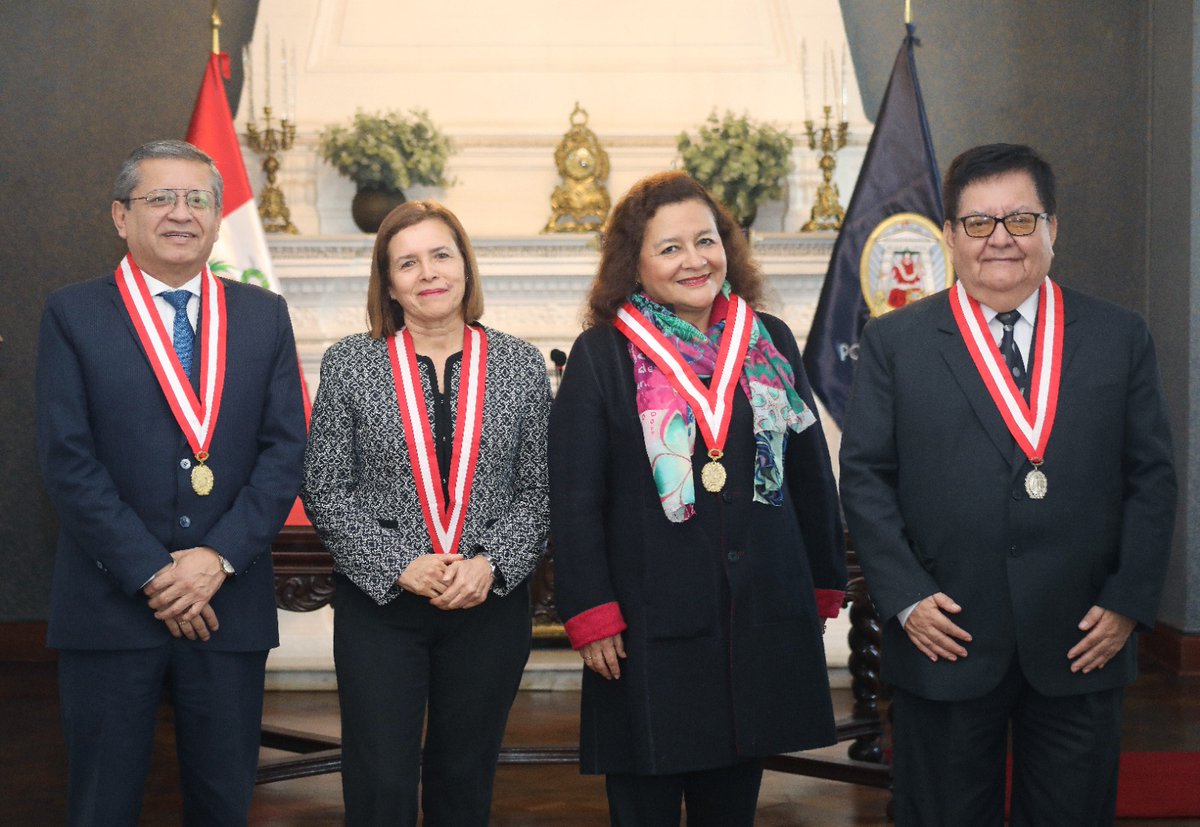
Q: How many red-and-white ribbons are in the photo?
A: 4